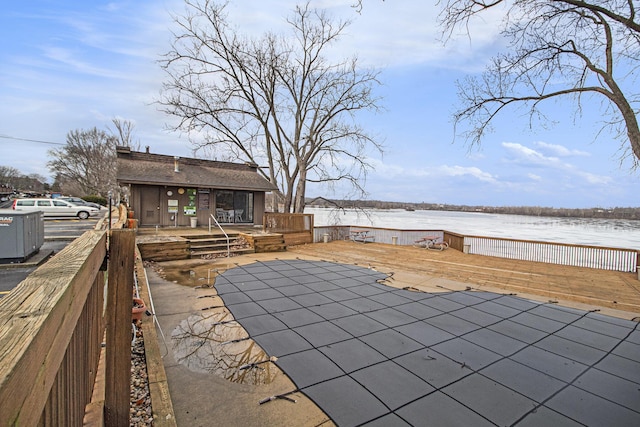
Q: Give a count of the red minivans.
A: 0